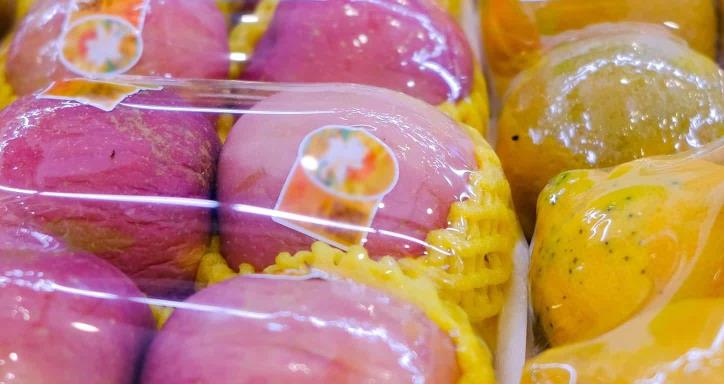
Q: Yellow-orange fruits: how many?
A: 4